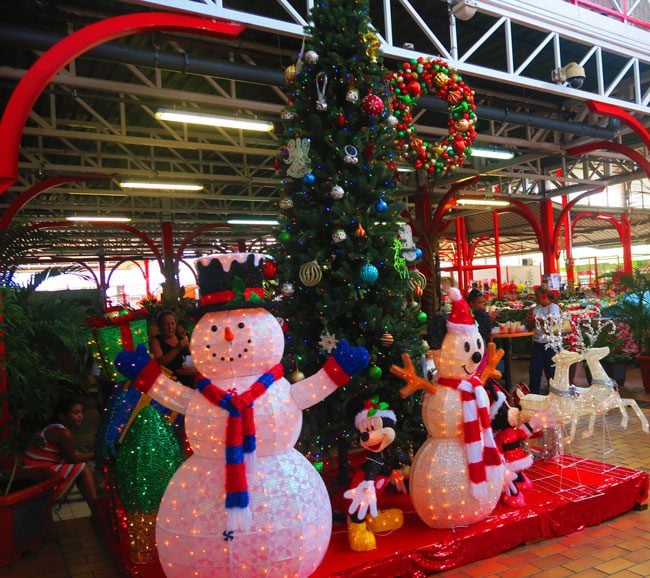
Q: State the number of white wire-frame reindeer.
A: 2